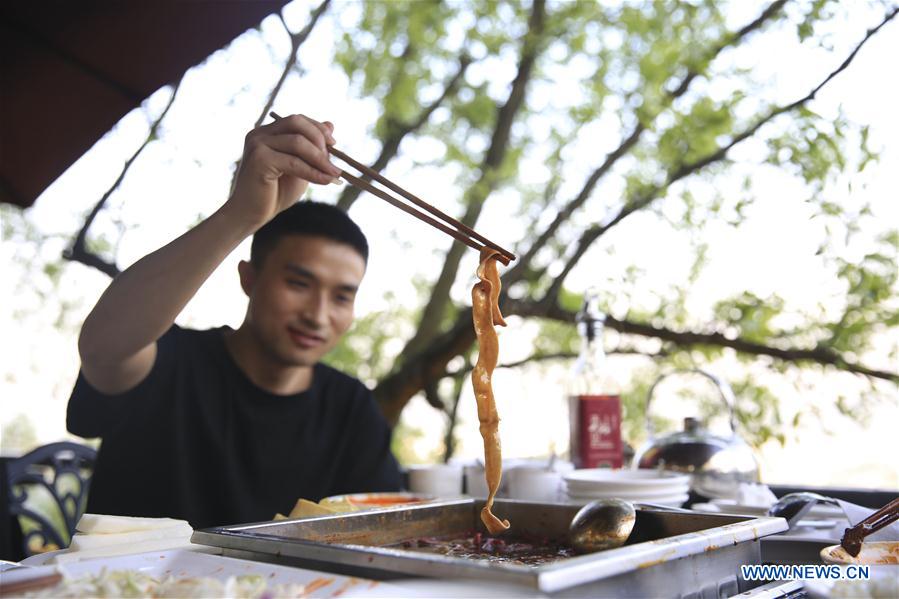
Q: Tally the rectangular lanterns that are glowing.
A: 0